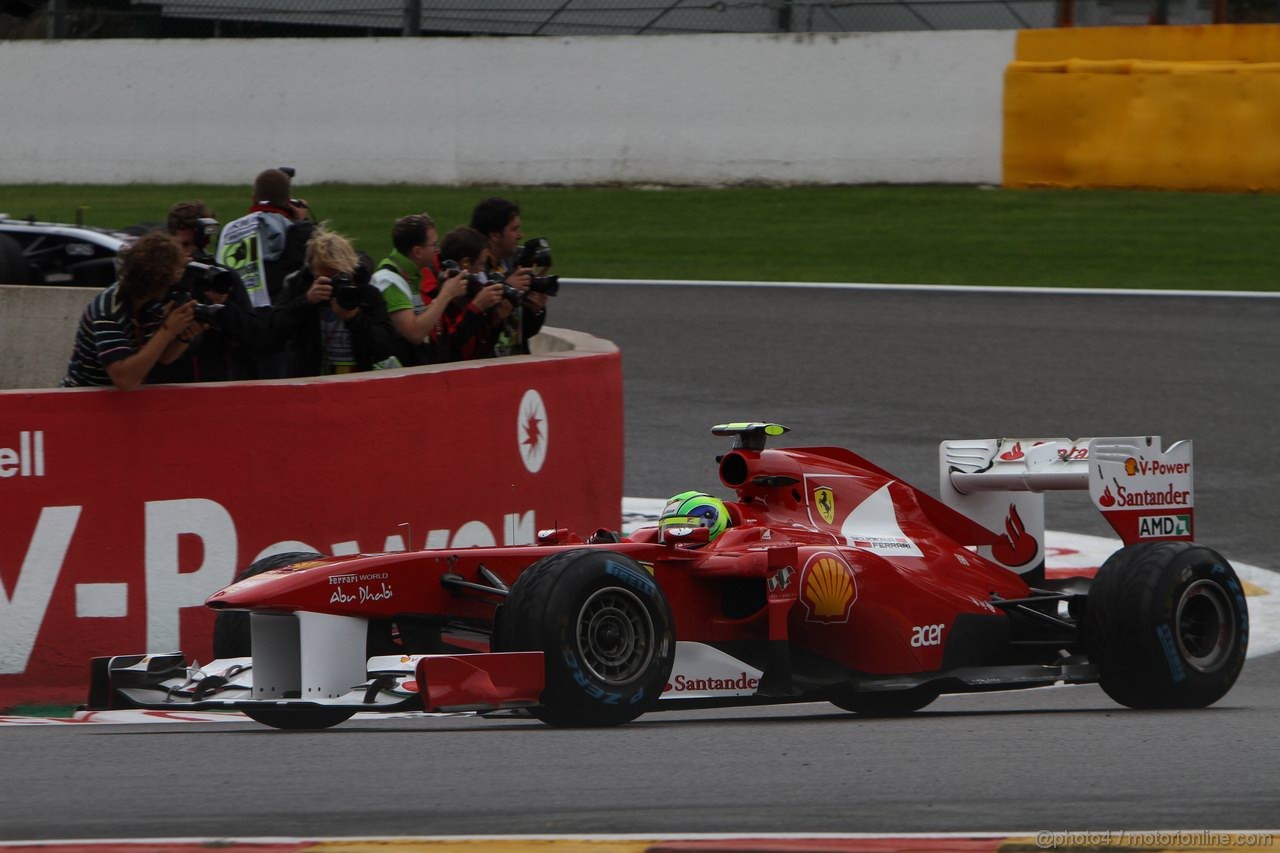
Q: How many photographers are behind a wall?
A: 7